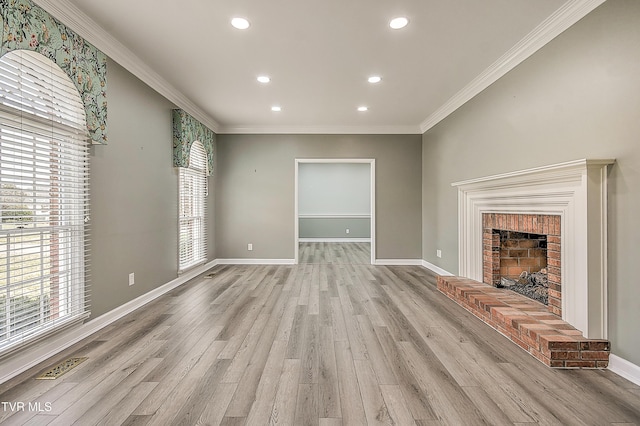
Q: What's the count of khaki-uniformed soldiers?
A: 0